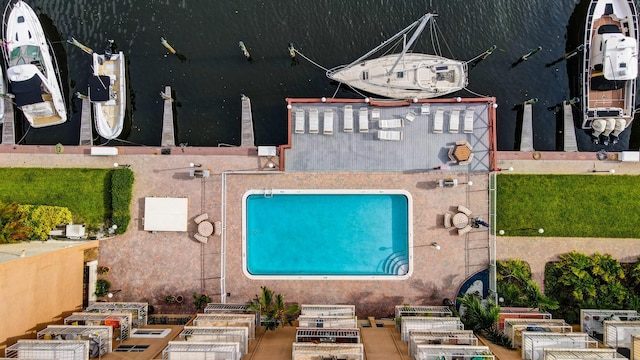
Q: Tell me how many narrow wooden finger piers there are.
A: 6